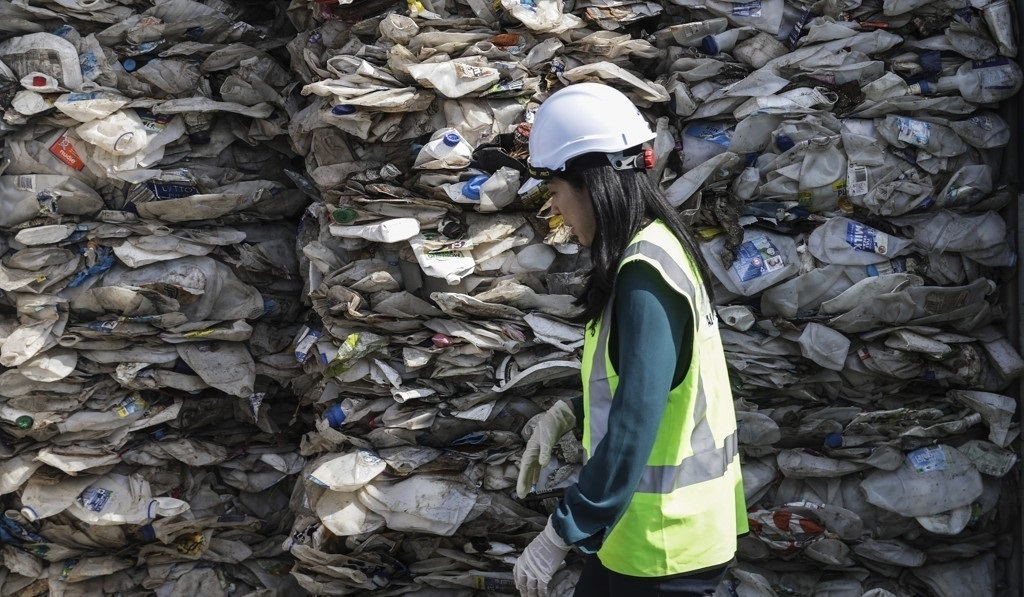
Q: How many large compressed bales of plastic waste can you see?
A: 3